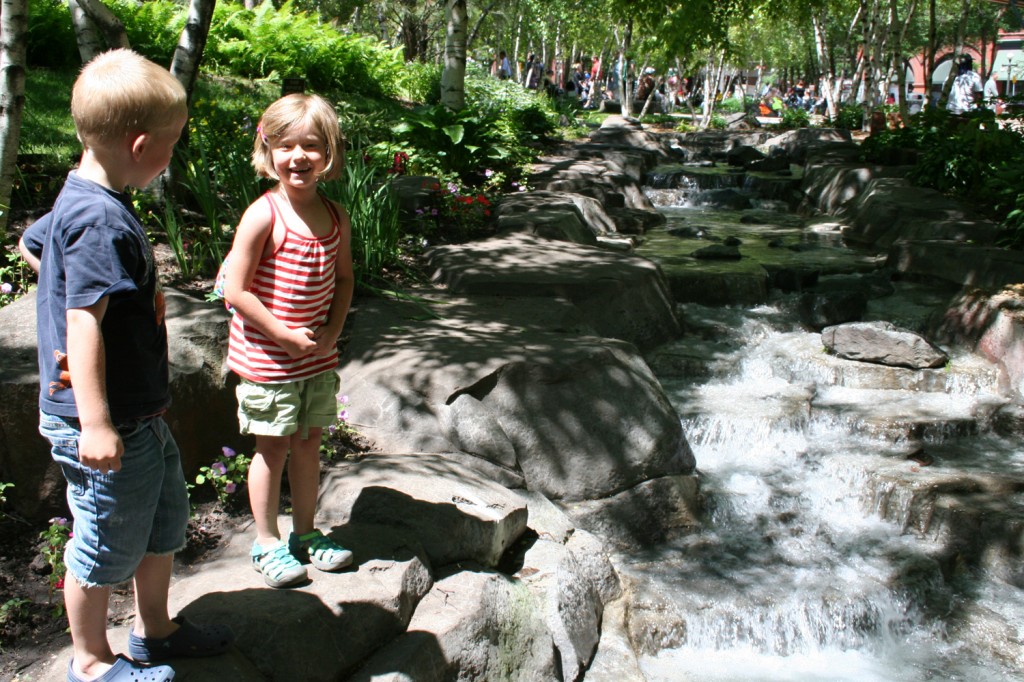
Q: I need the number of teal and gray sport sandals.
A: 2